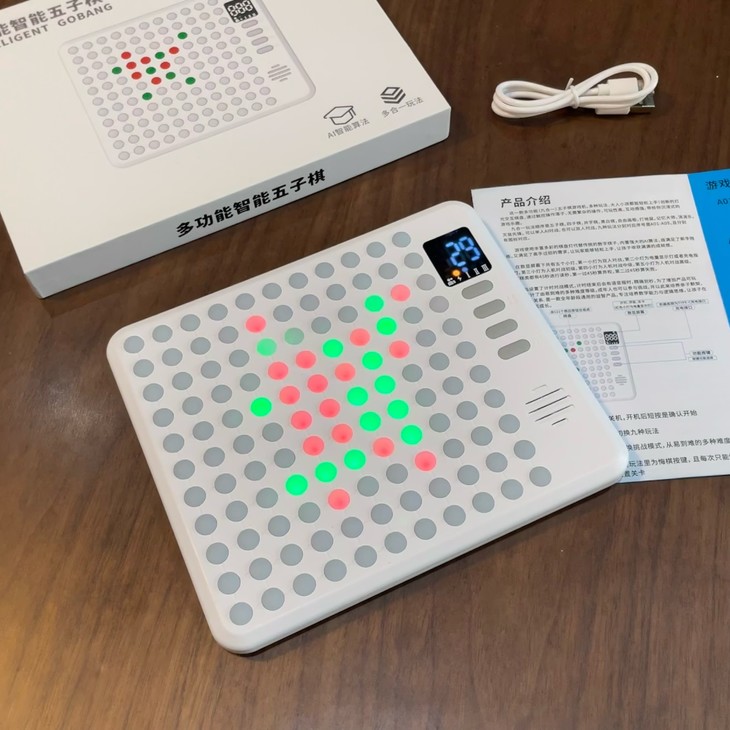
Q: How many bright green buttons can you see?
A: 13